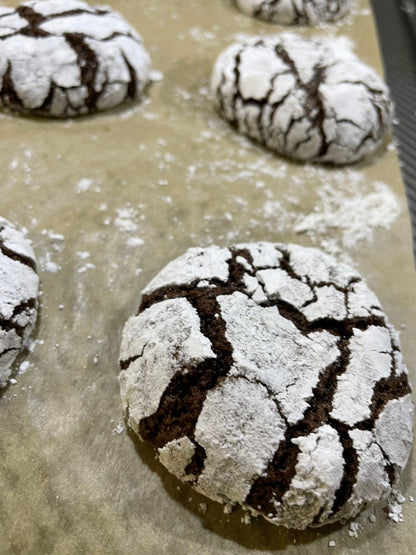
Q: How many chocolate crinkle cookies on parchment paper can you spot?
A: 5